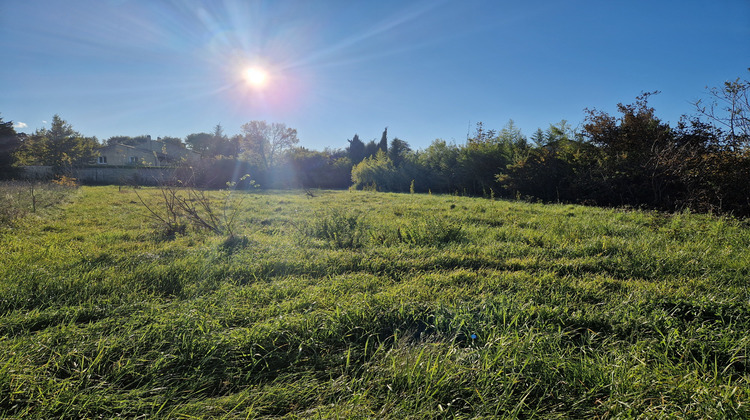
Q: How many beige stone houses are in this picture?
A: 1